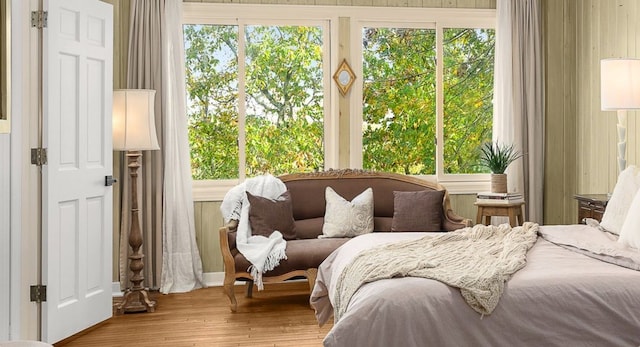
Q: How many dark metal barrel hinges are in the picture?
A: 3